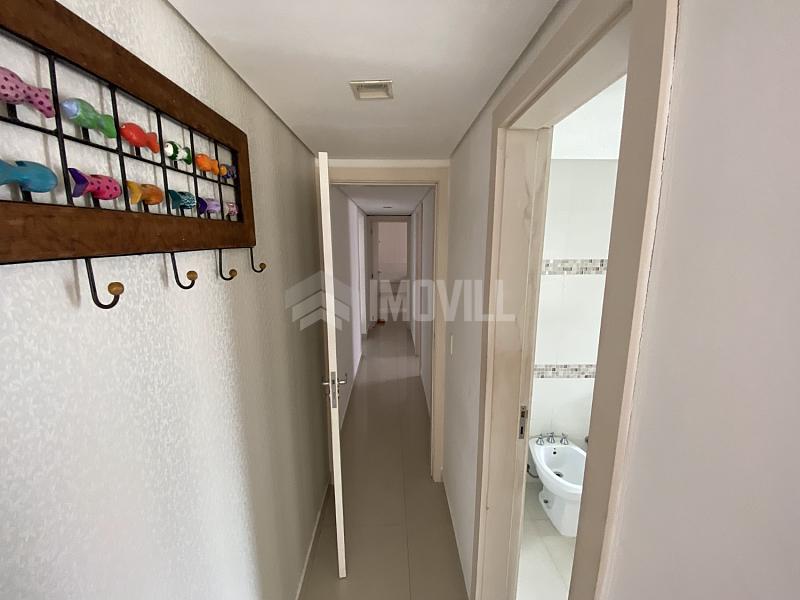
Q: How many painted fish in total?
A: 12